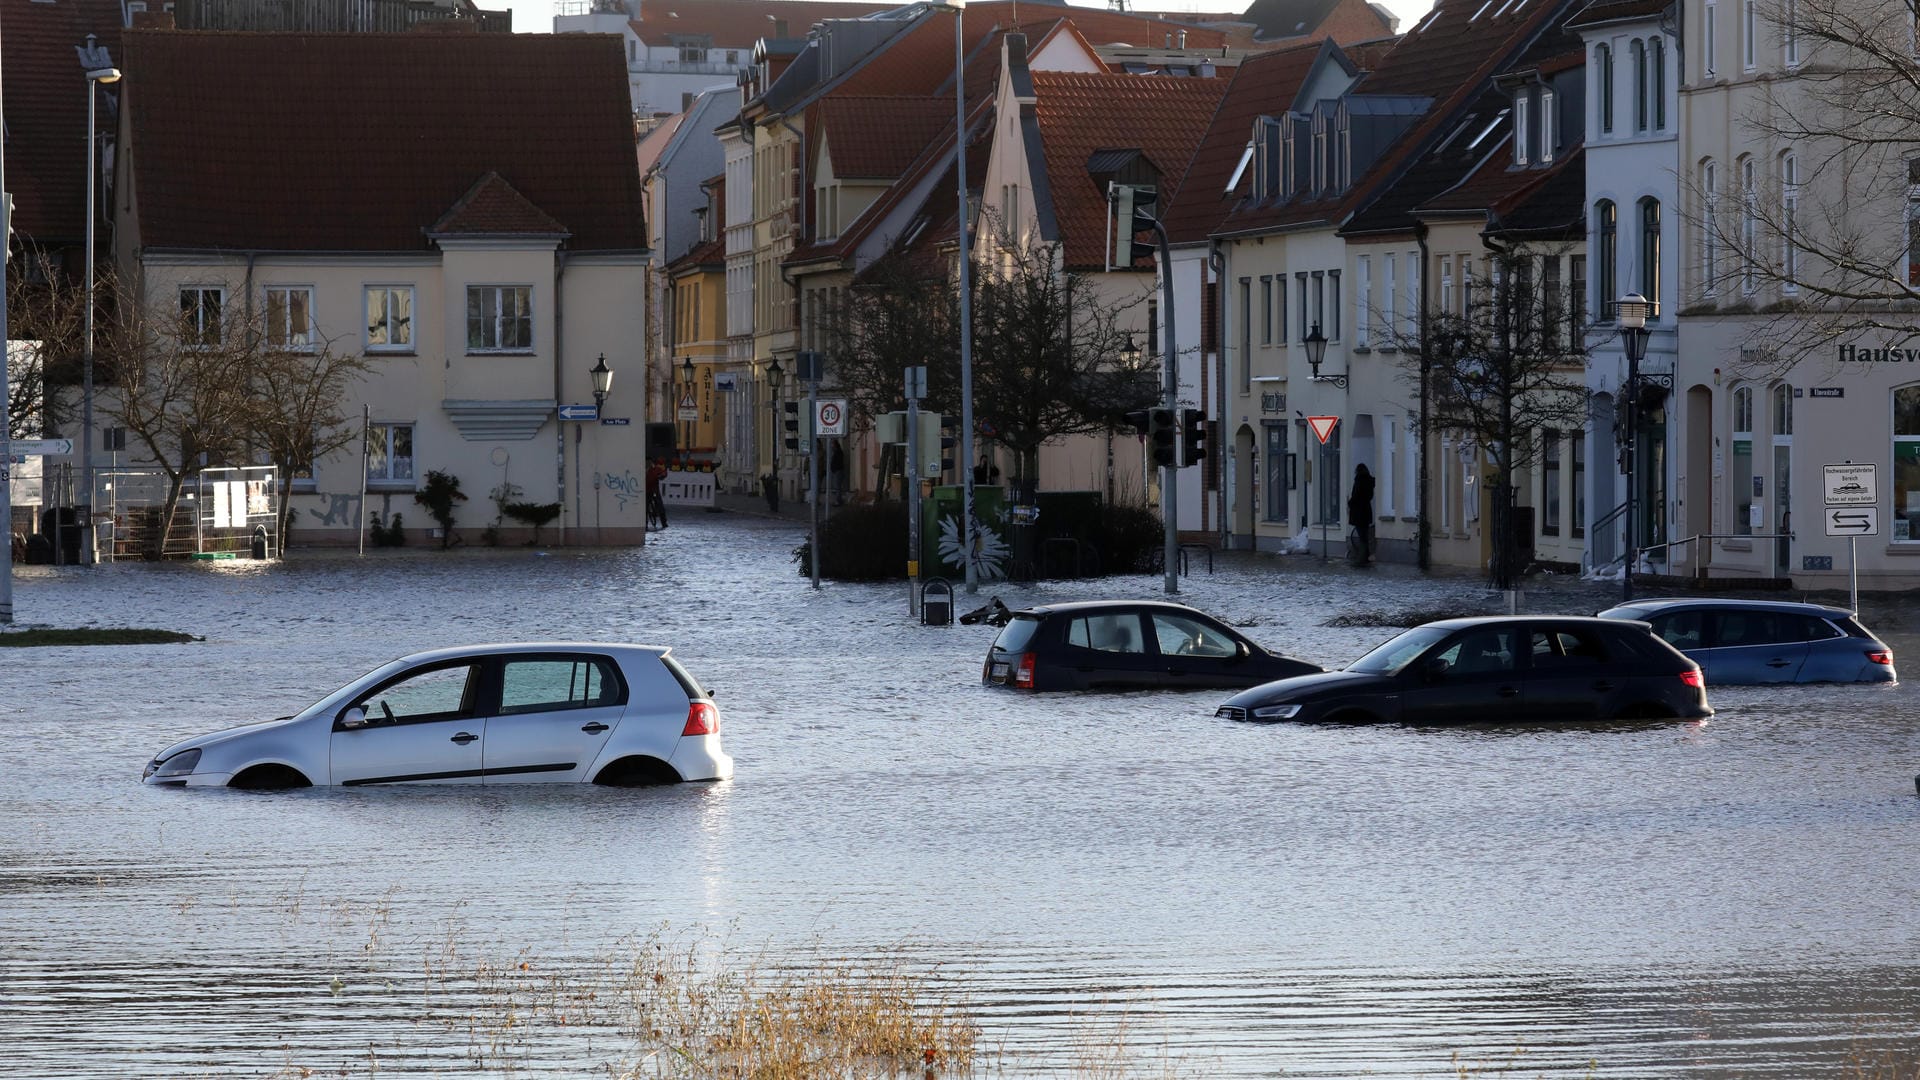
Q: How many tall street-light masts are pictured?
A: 2